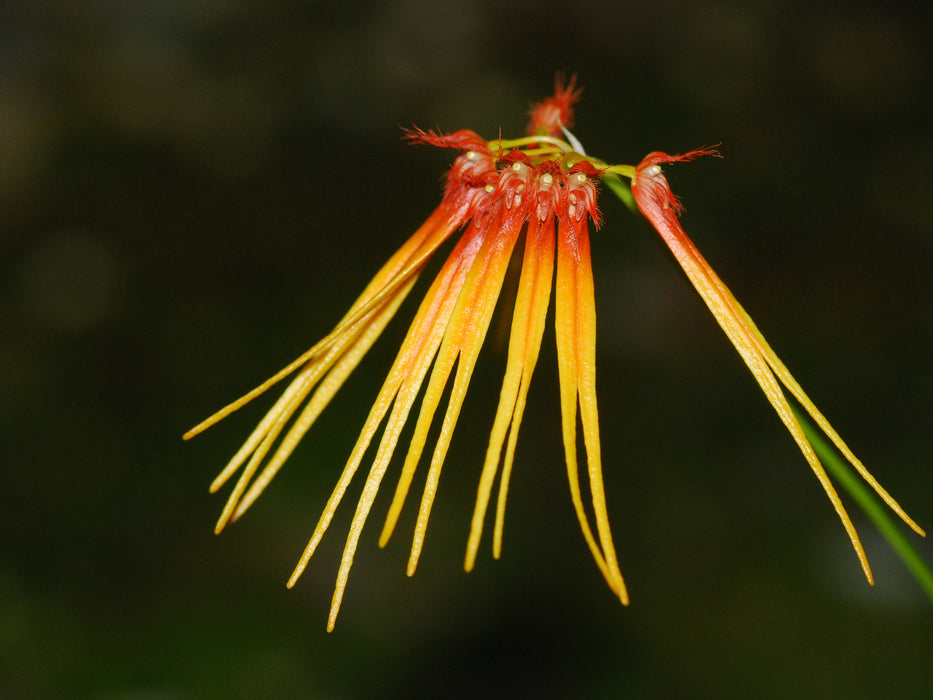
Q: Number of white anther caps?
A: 6